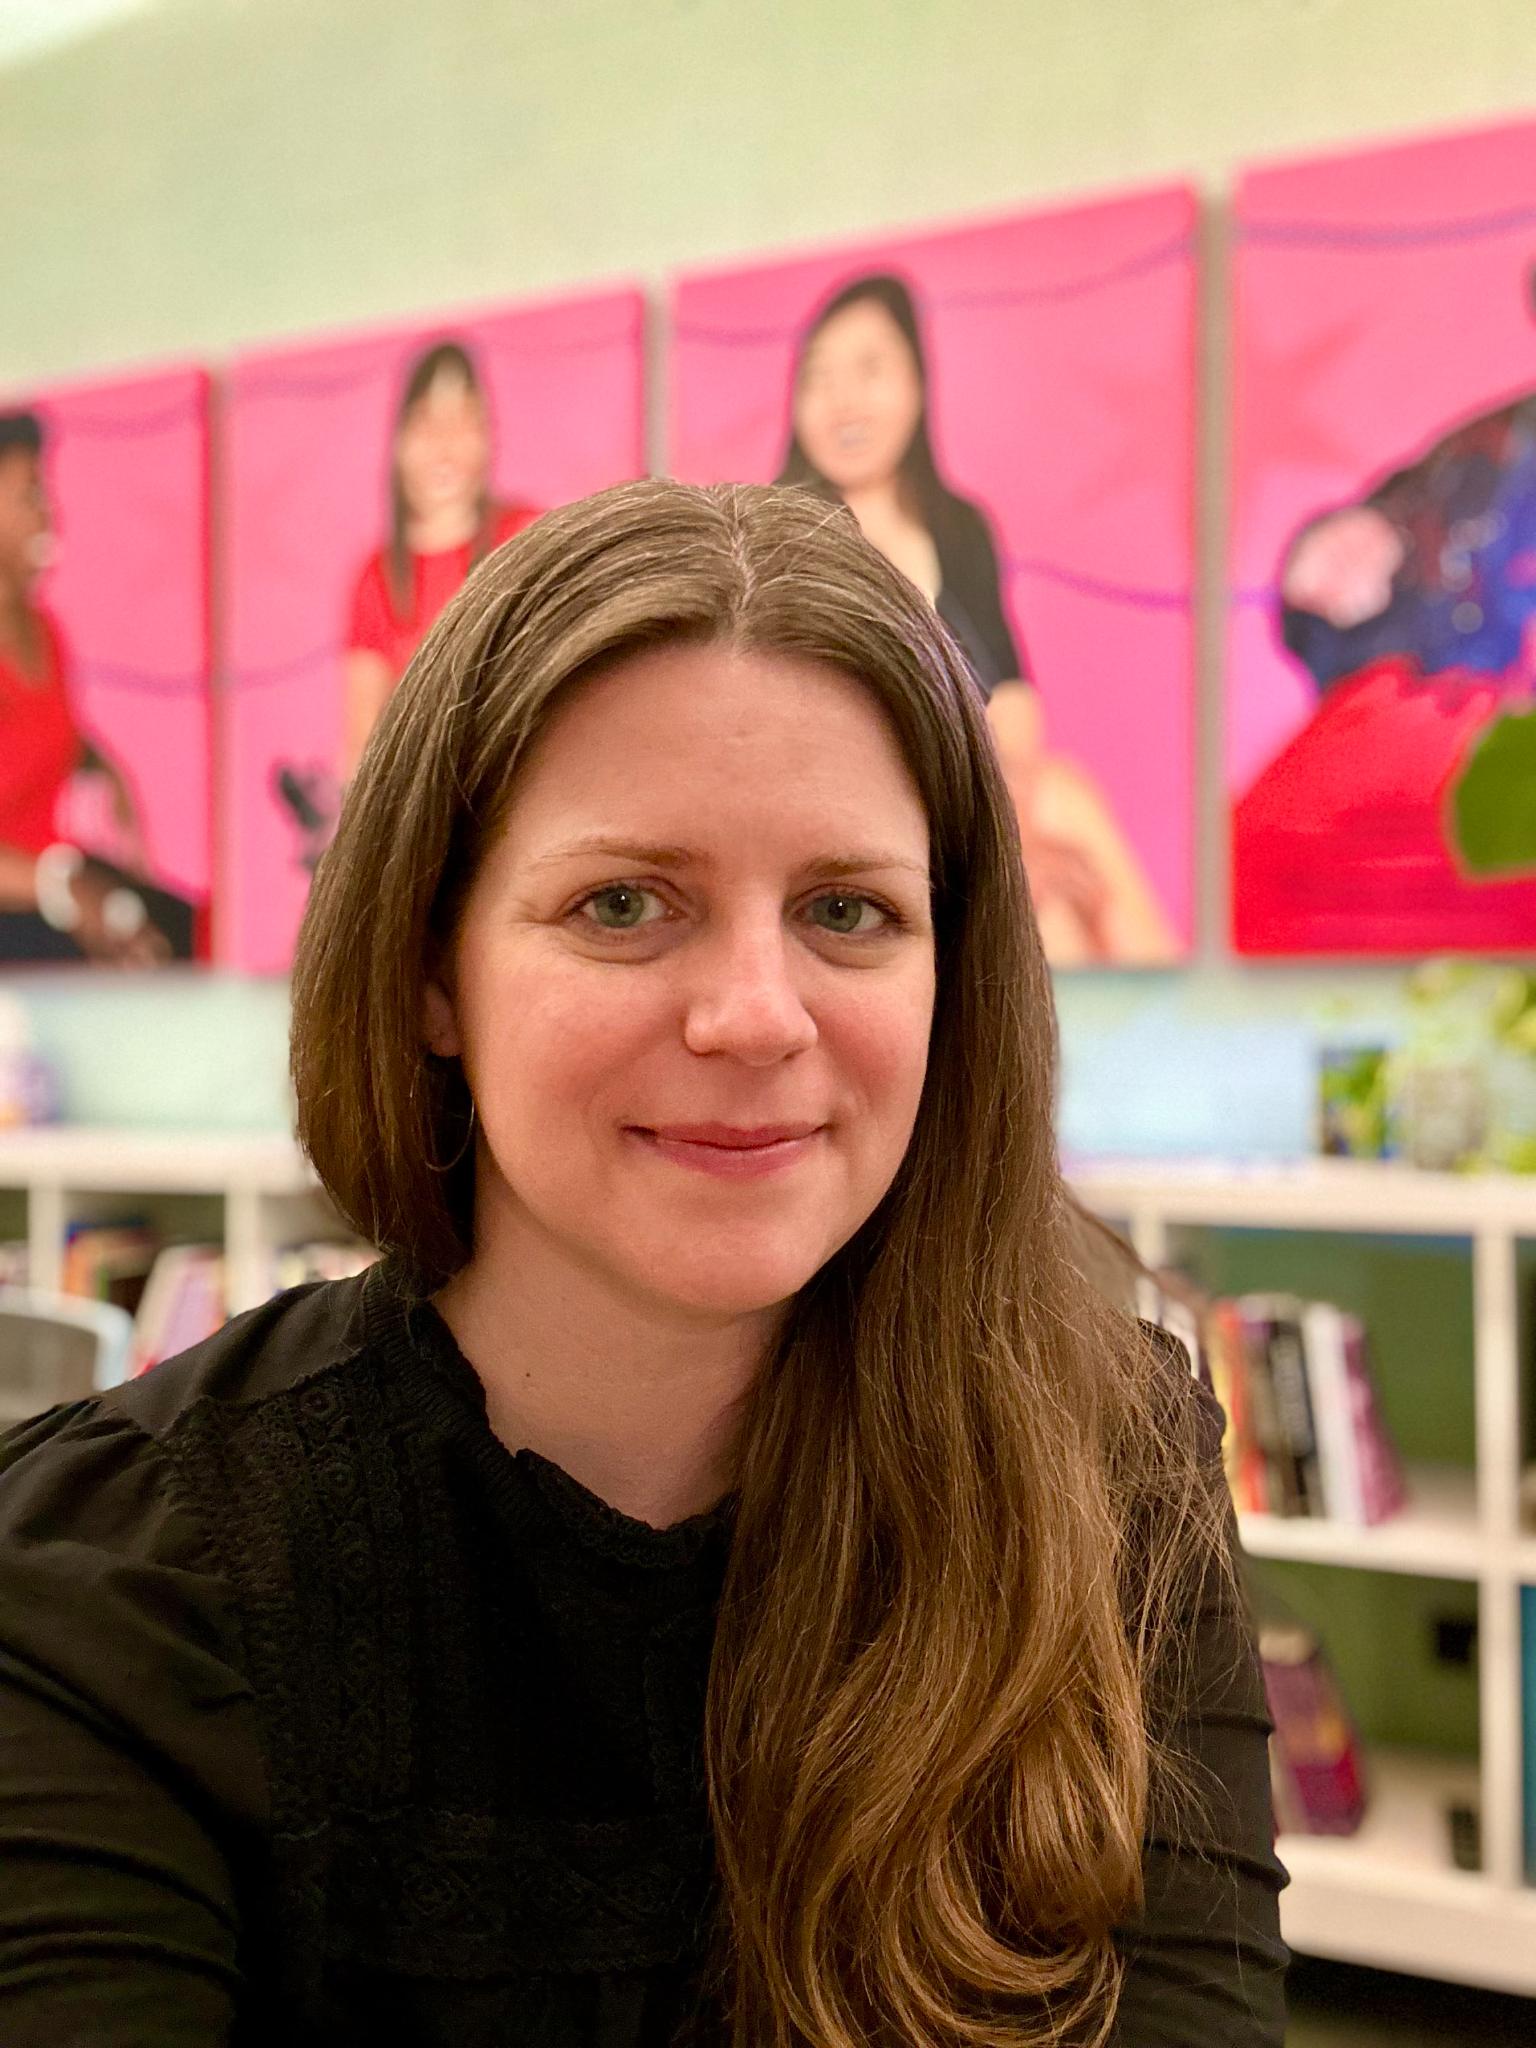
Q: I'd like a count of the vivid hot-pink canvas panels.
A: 4